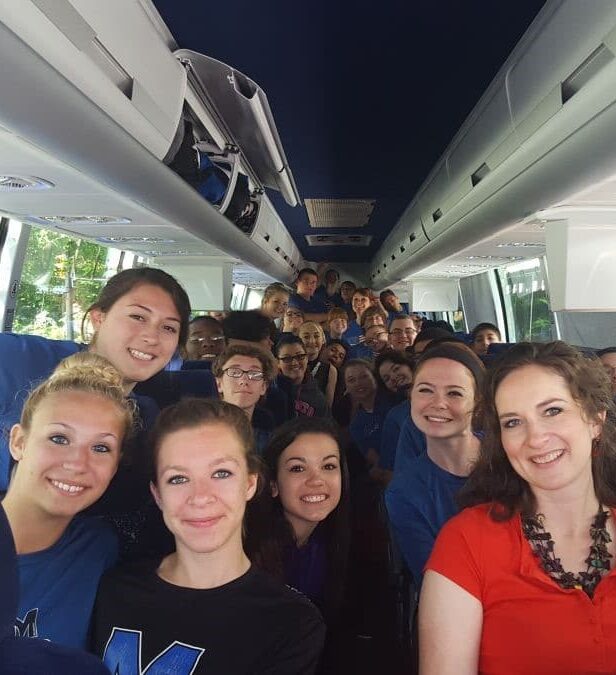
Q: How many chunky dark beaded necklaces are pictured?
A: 1